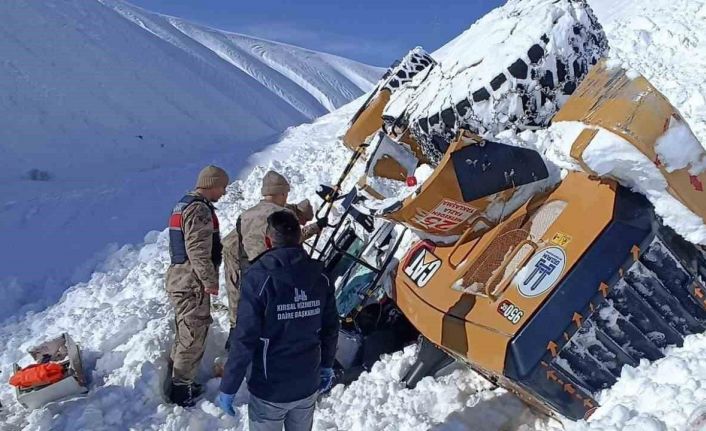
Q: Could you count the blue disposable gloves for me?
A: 2